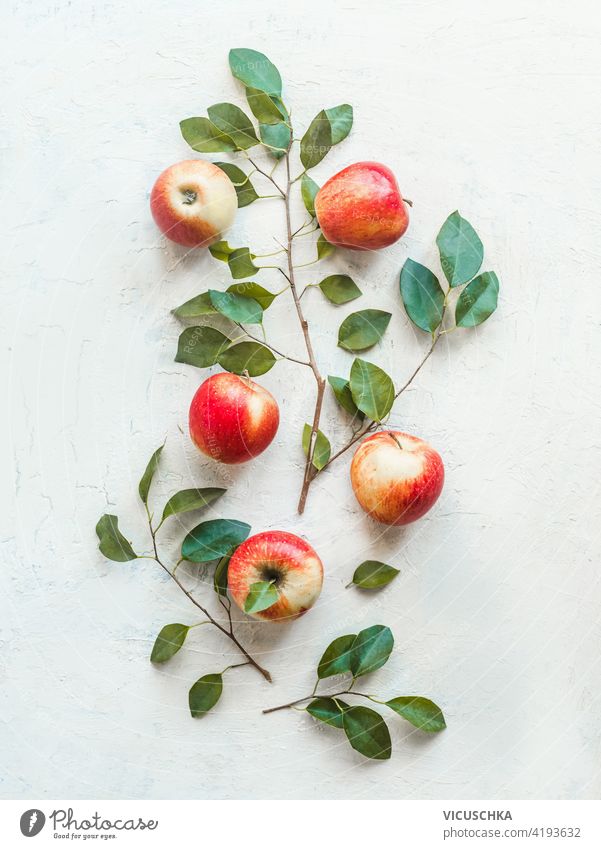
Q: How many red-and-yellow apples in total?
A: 5